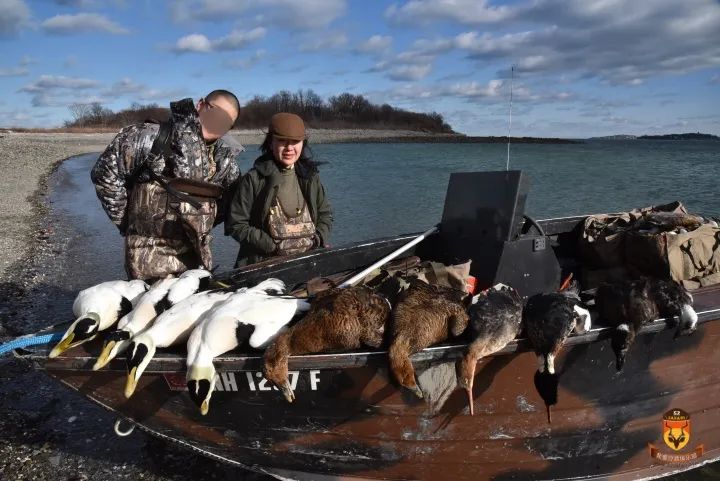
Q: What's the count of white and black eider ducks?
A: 4